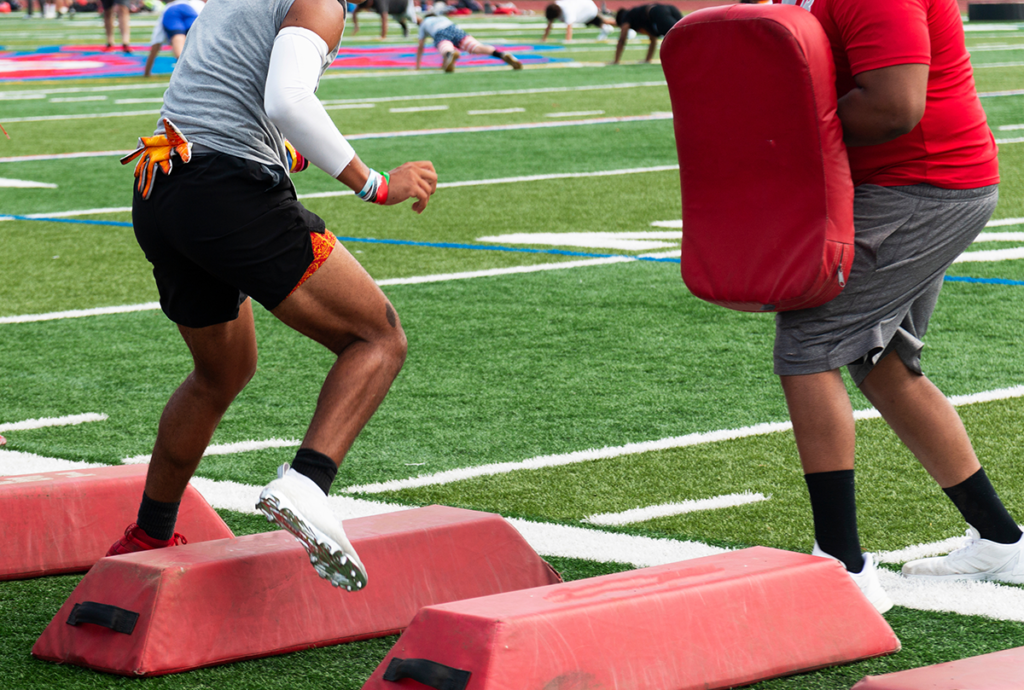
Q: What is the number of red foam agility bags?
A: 4